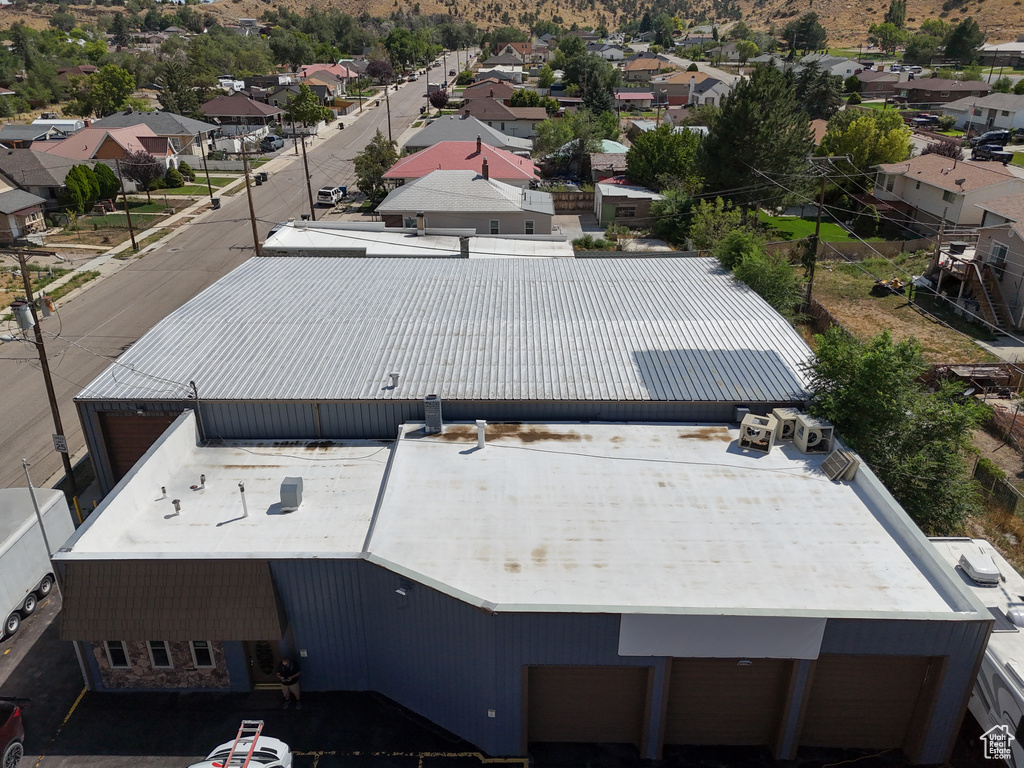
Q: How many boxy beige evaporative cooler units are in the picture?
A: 3